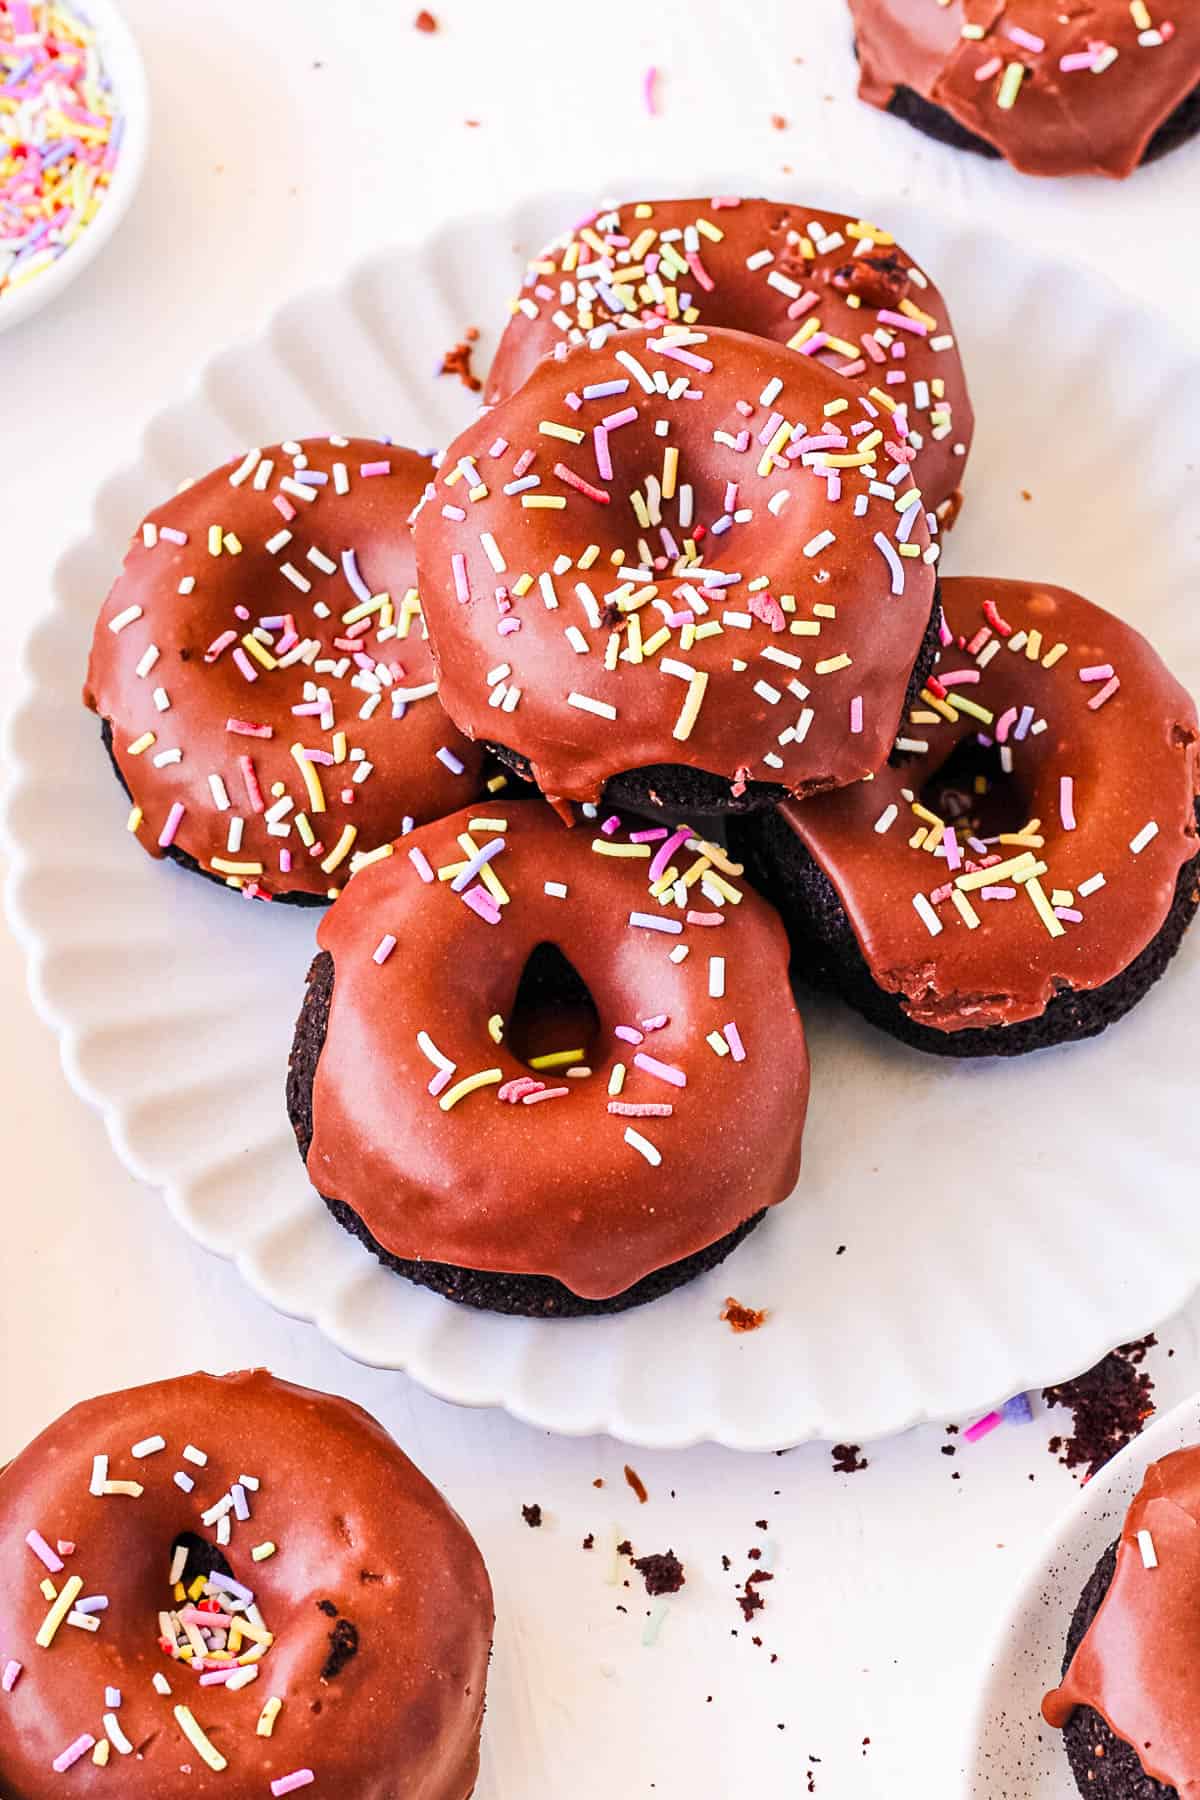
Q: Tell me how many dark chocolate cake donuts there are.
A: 8